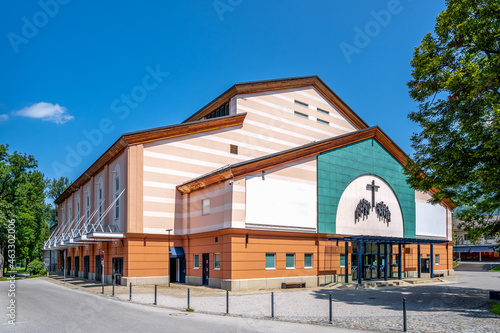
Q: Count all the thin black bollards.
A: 8